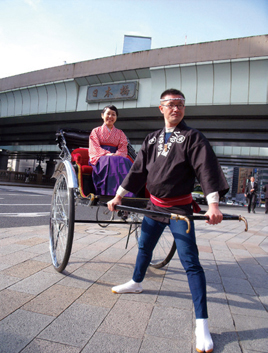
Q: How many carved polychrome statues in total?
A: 0